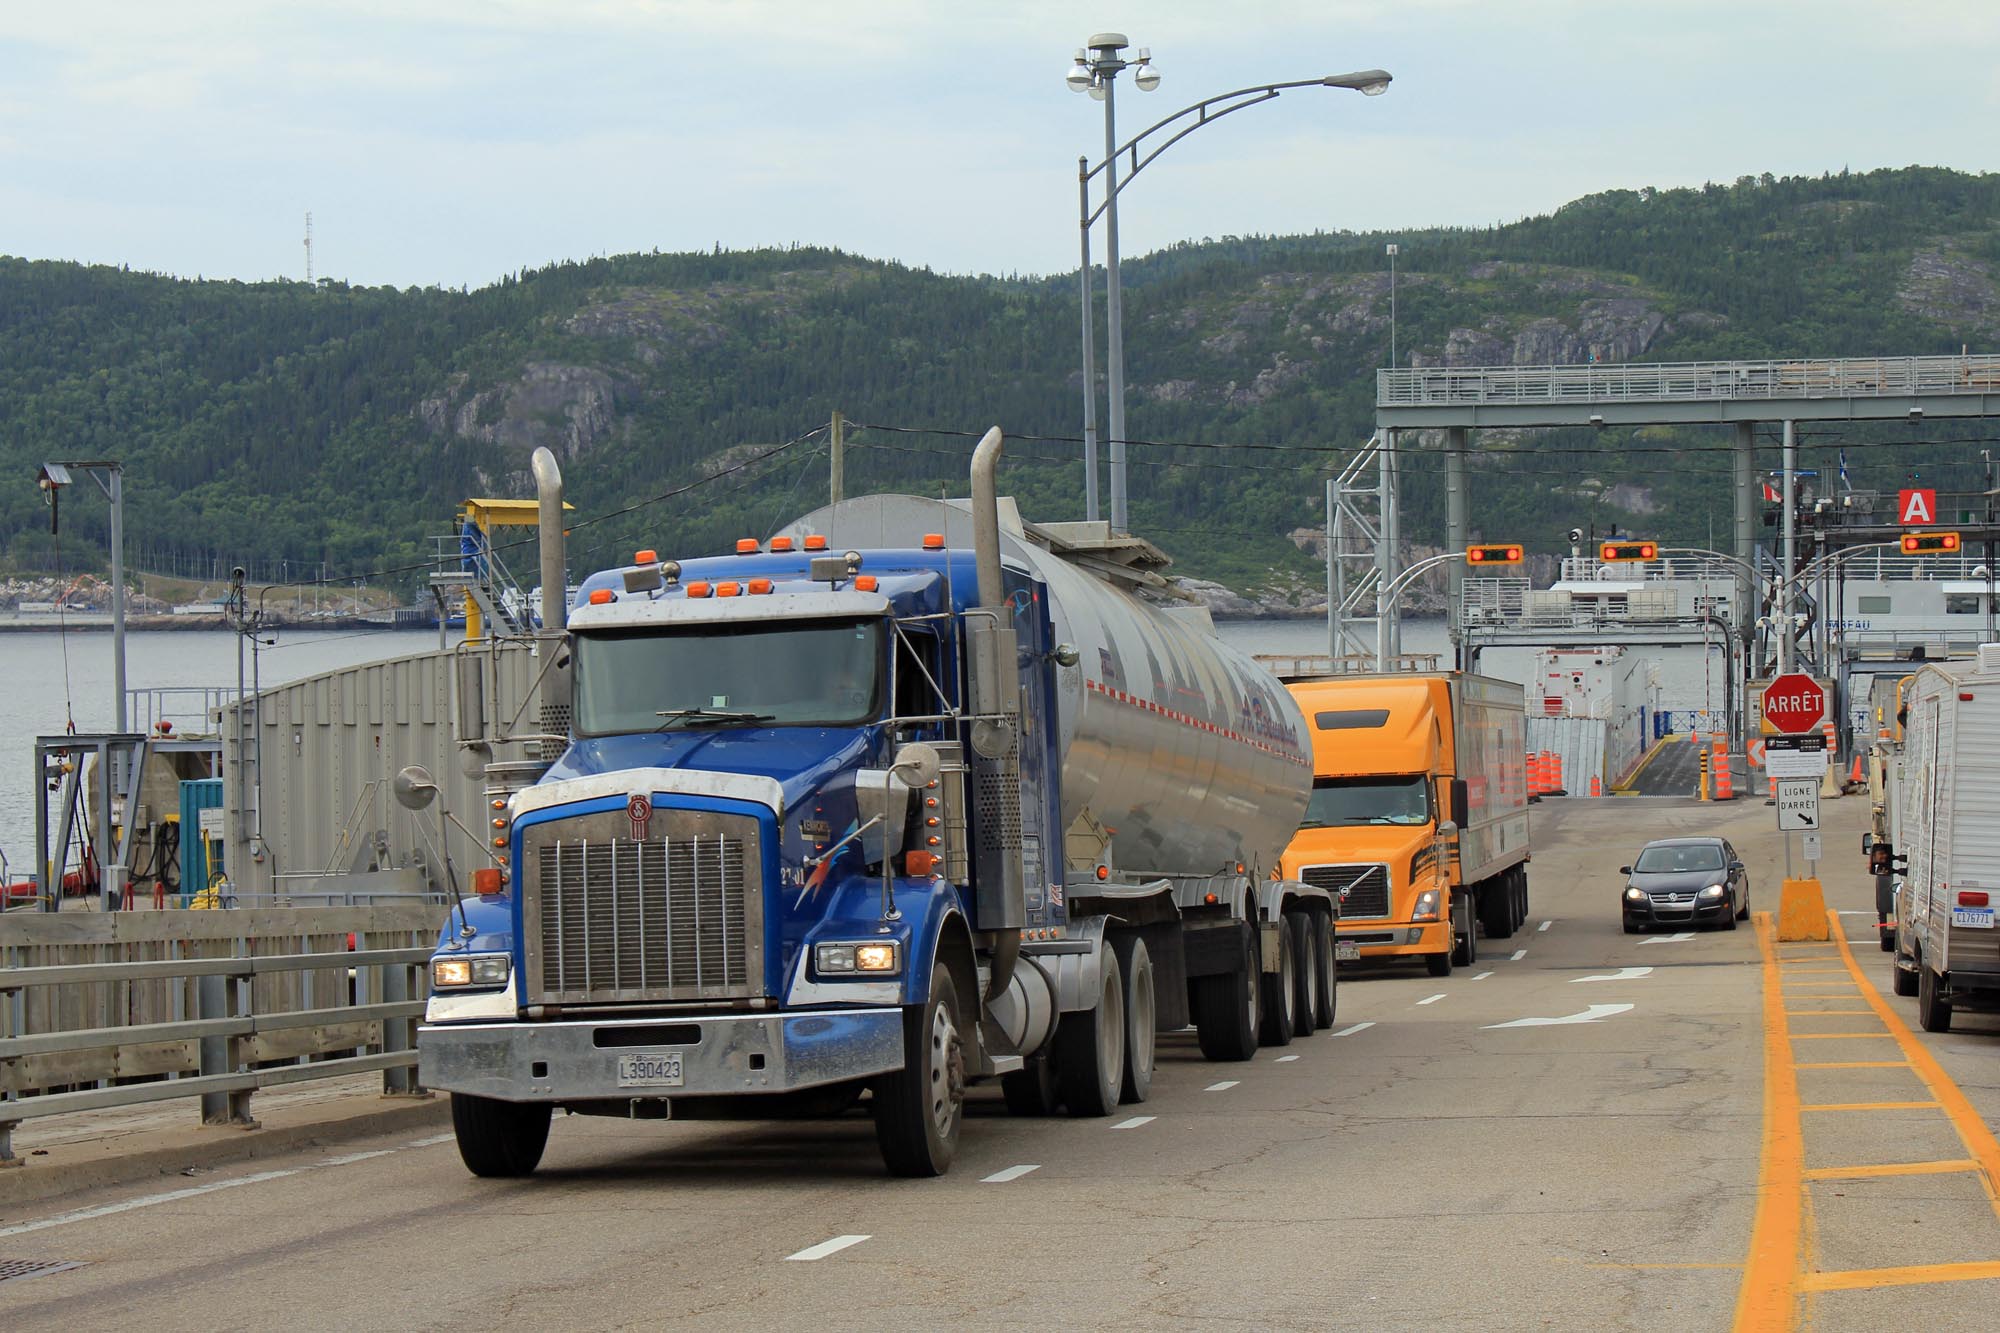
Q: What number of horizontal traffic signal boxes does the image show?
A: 3